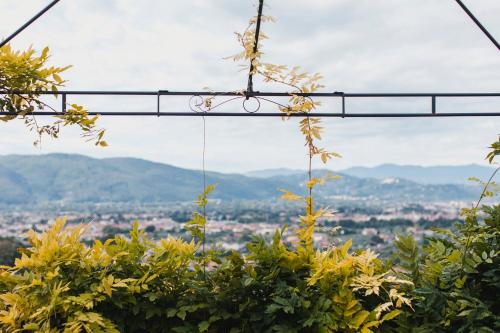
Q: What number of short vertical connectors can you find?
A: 4